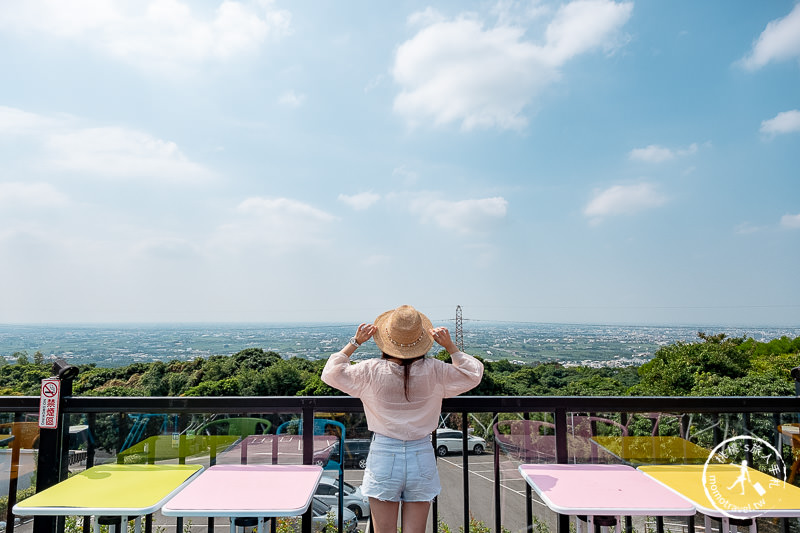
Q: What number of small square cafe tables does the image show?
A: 4